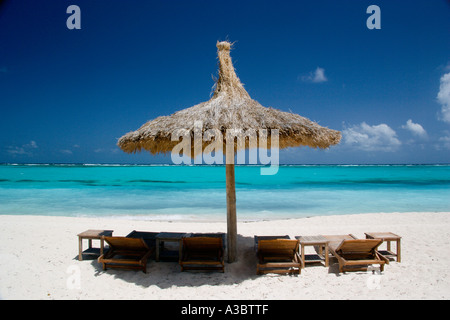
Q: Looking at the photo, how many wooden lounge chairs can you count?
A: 4